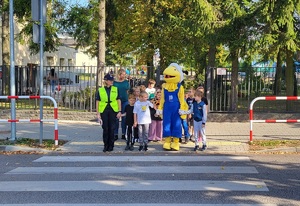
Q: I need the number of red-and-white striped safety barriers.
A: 2